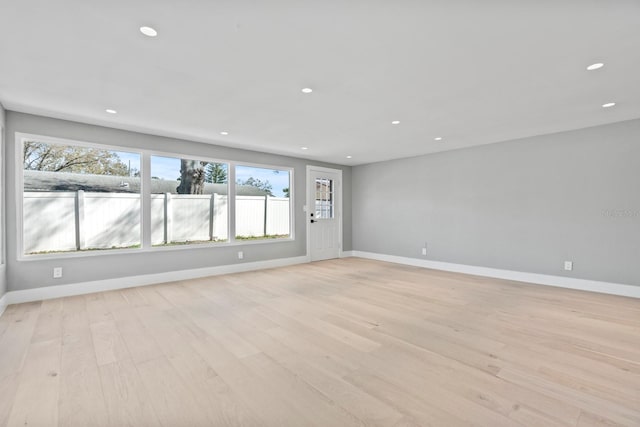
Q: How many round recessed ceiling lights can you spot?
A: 10